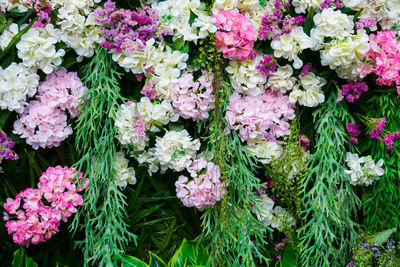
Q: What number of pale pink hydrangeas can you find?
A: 5